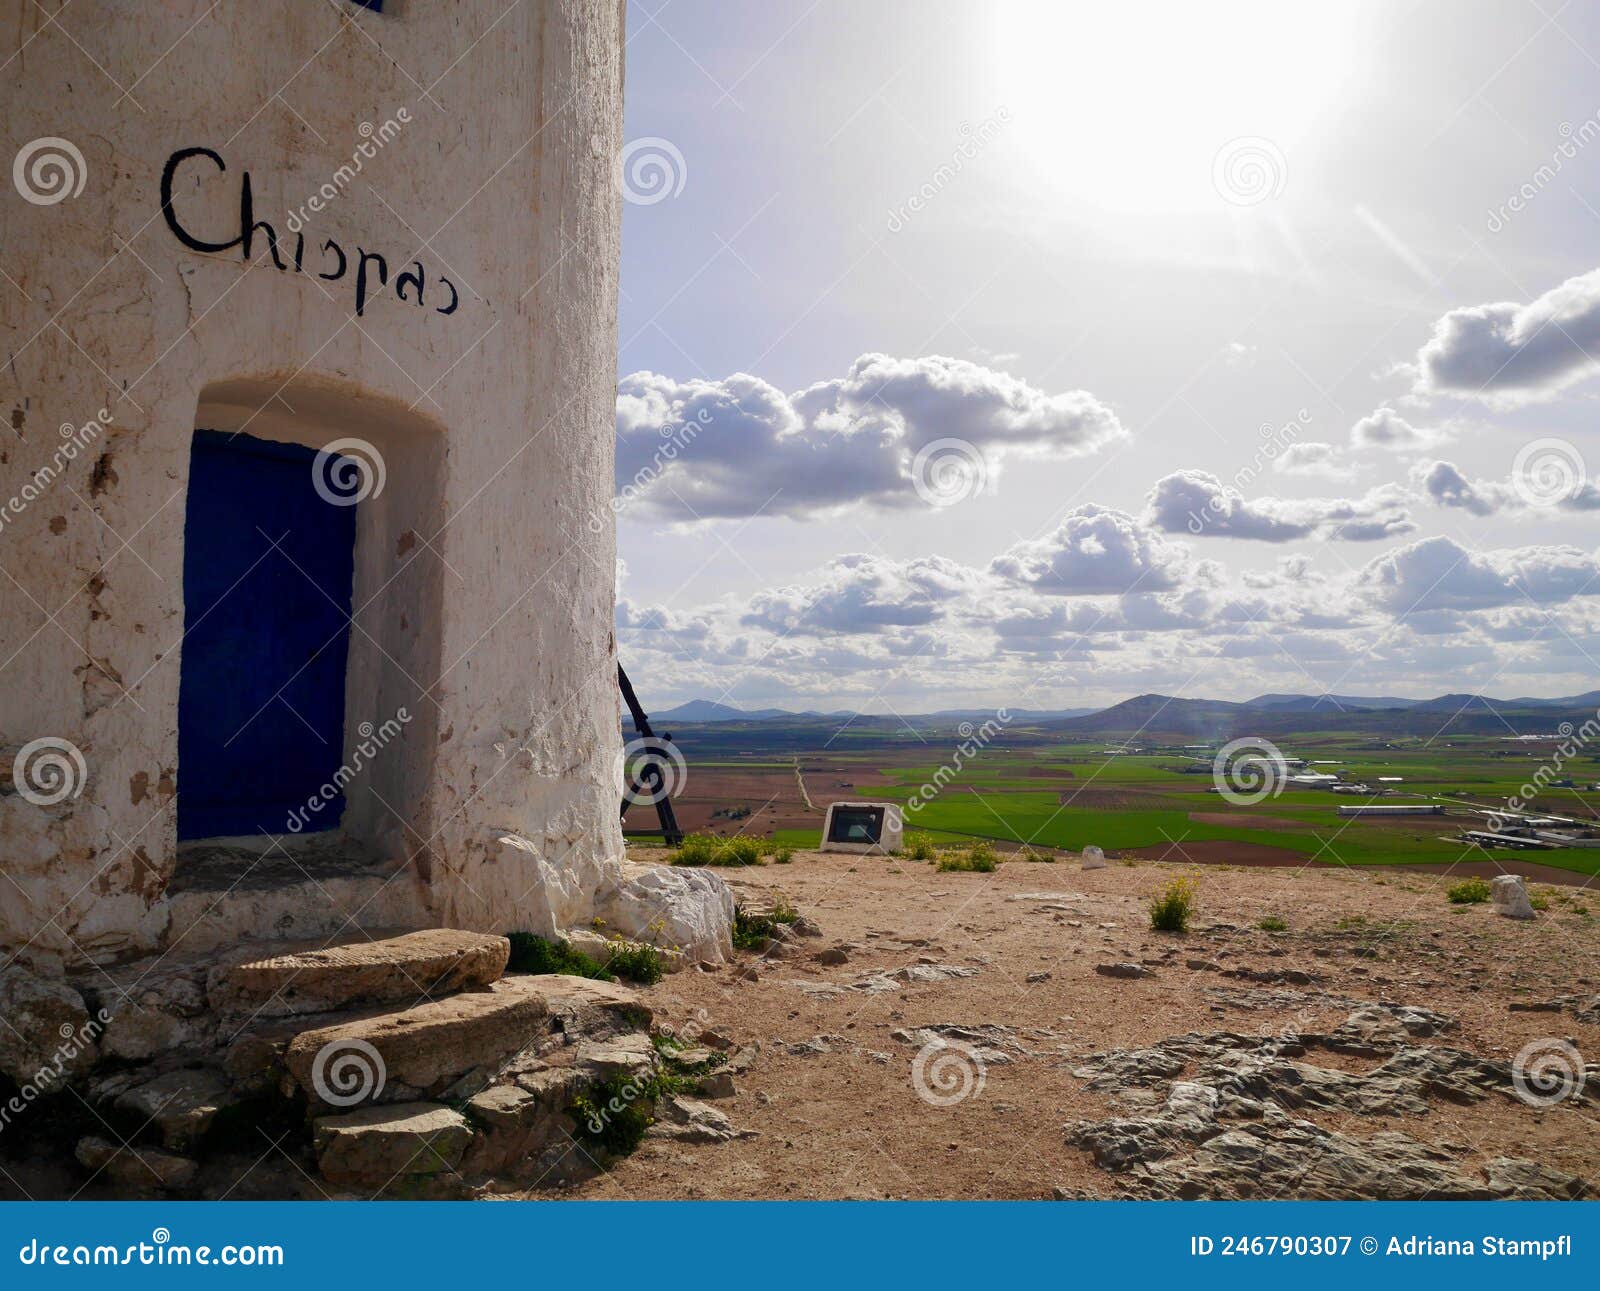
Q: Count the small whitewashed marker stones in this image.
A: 2